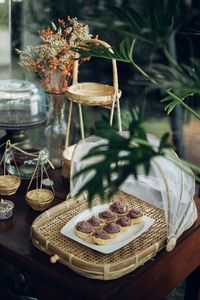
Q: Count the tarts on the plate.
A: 8